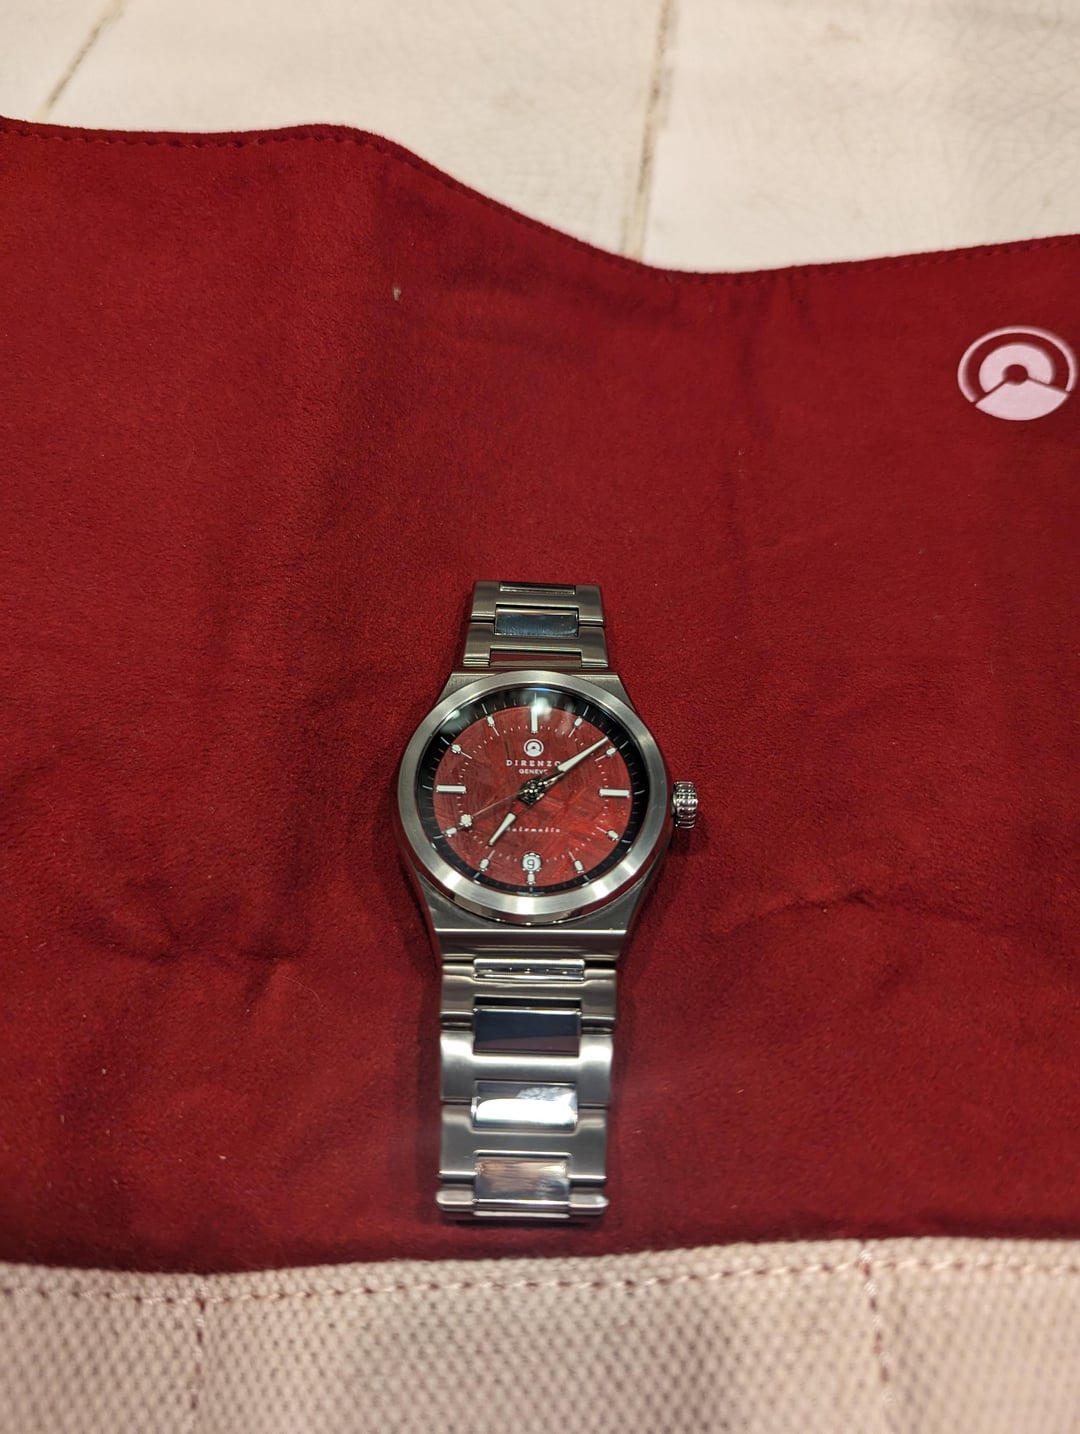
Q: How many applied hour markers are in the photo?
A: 12